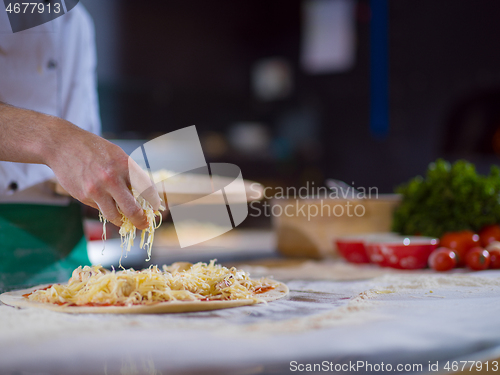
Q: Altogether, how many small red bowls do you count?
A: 2